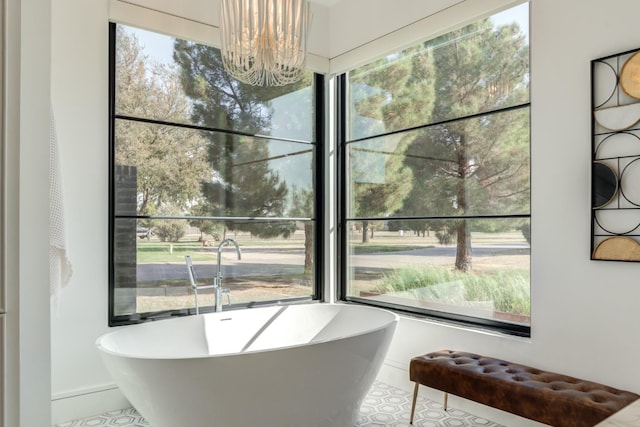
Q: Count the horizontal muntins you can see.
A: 4